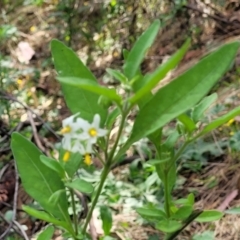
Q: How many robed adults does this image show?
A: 0